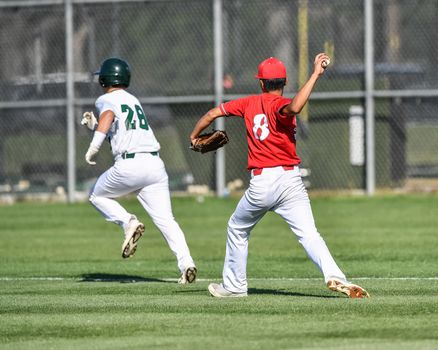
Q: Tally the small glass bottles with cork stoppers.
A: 0